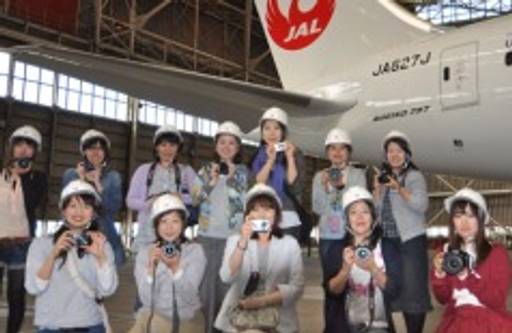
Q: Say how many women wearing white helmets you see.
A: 12